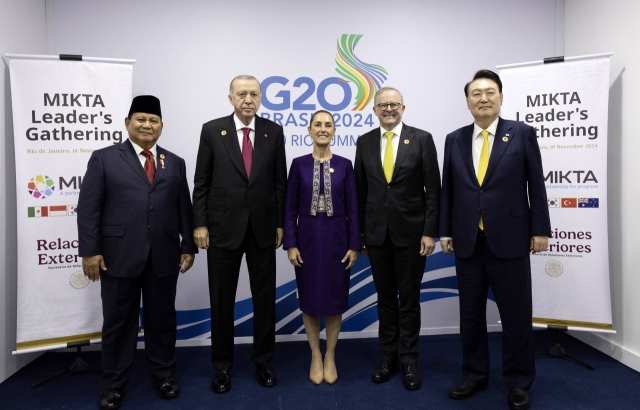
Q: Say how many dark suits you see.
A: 4